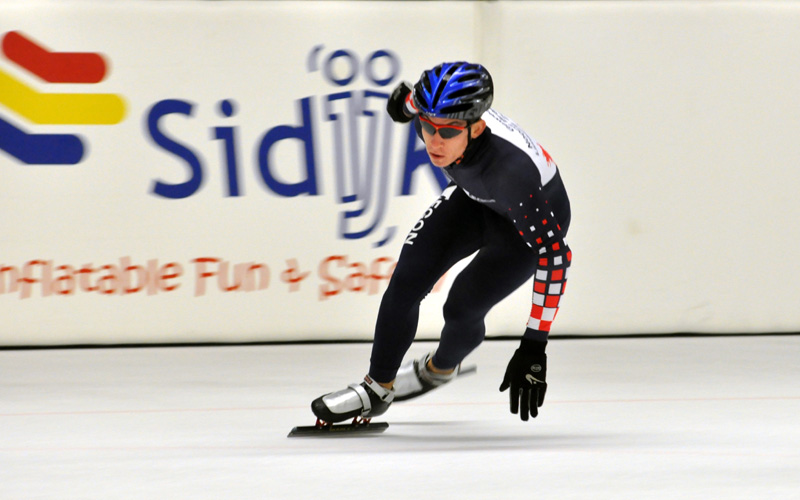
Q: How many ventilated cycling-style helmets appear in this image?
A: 1